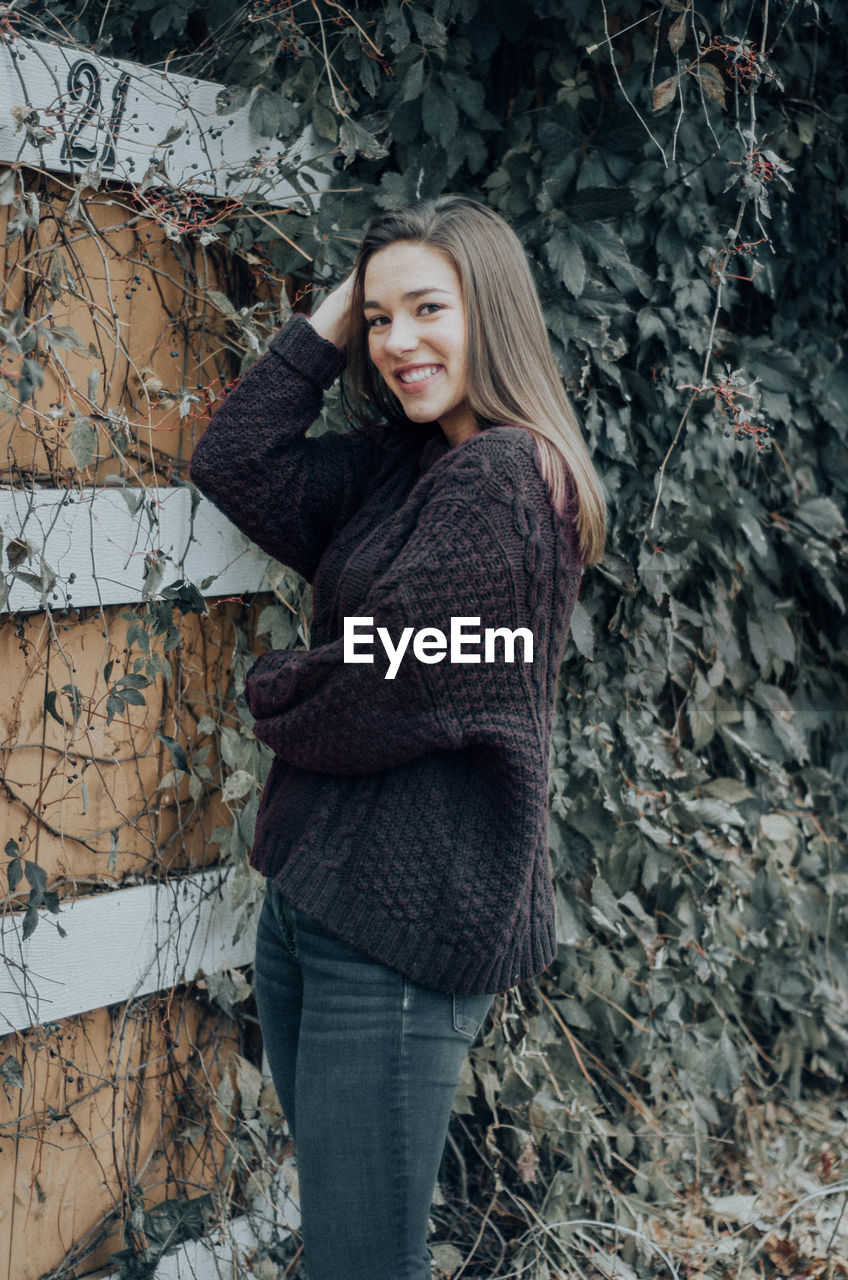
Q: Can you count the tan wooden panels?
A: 3